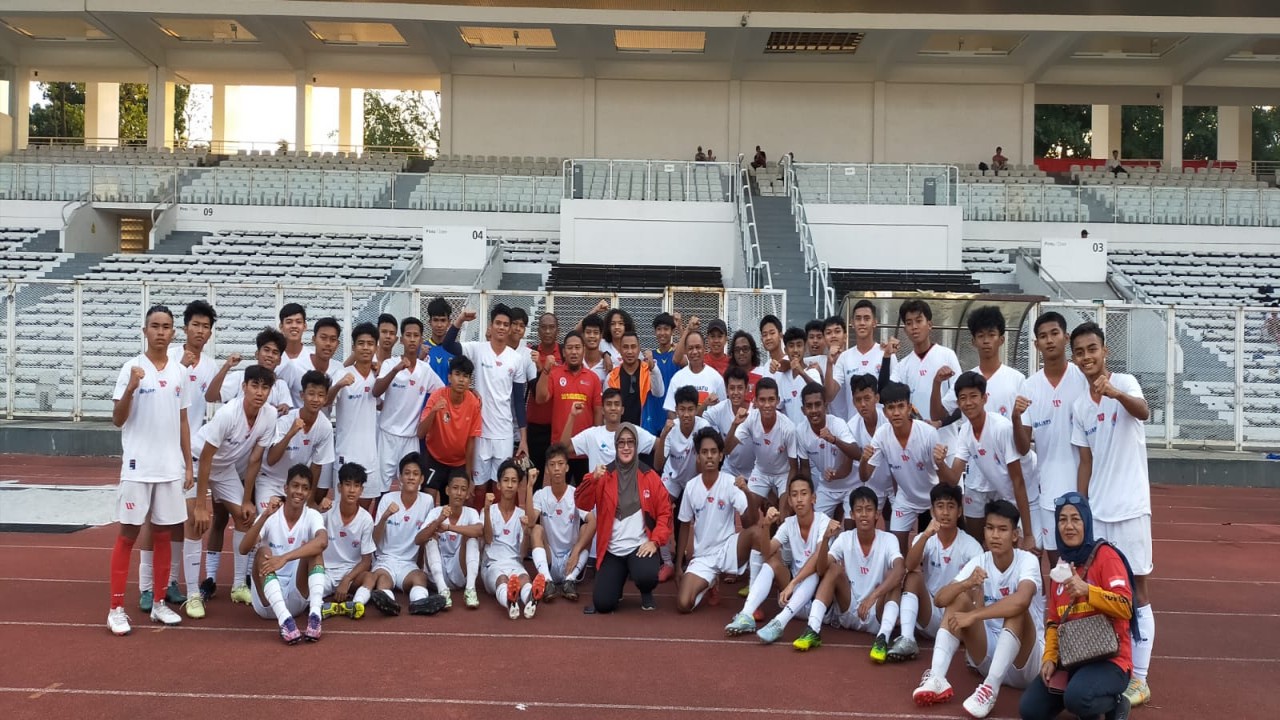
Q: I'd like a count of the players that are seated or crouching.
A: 11